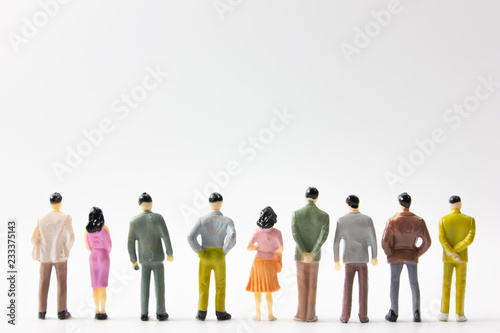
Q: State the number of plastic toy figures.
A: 9